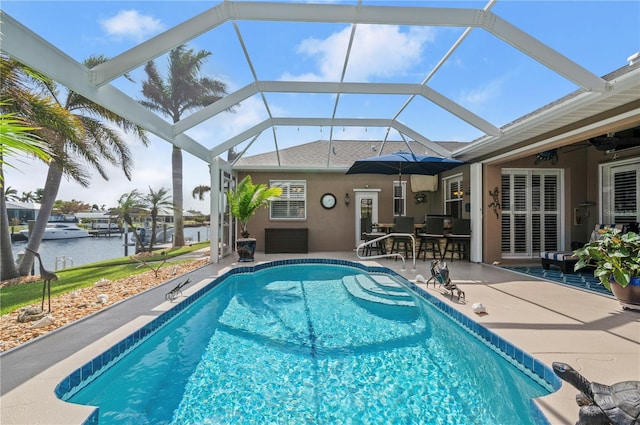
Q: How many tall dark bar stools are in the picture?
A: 4